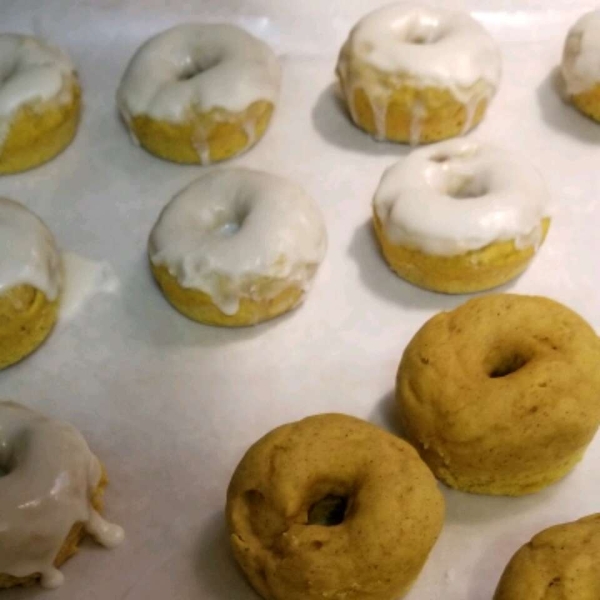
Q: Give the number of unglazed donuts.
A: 3